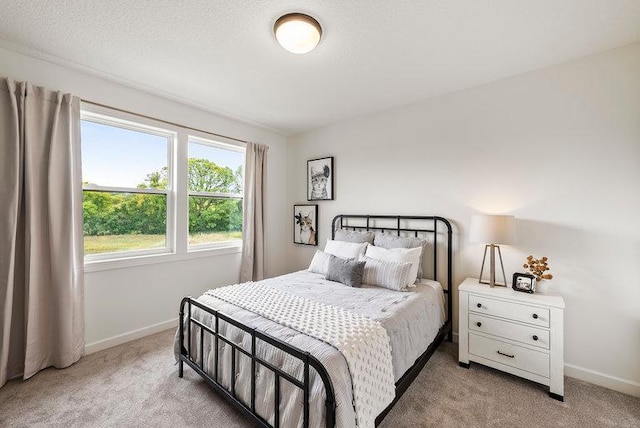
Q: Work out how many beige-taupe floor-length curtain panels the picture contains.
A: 2